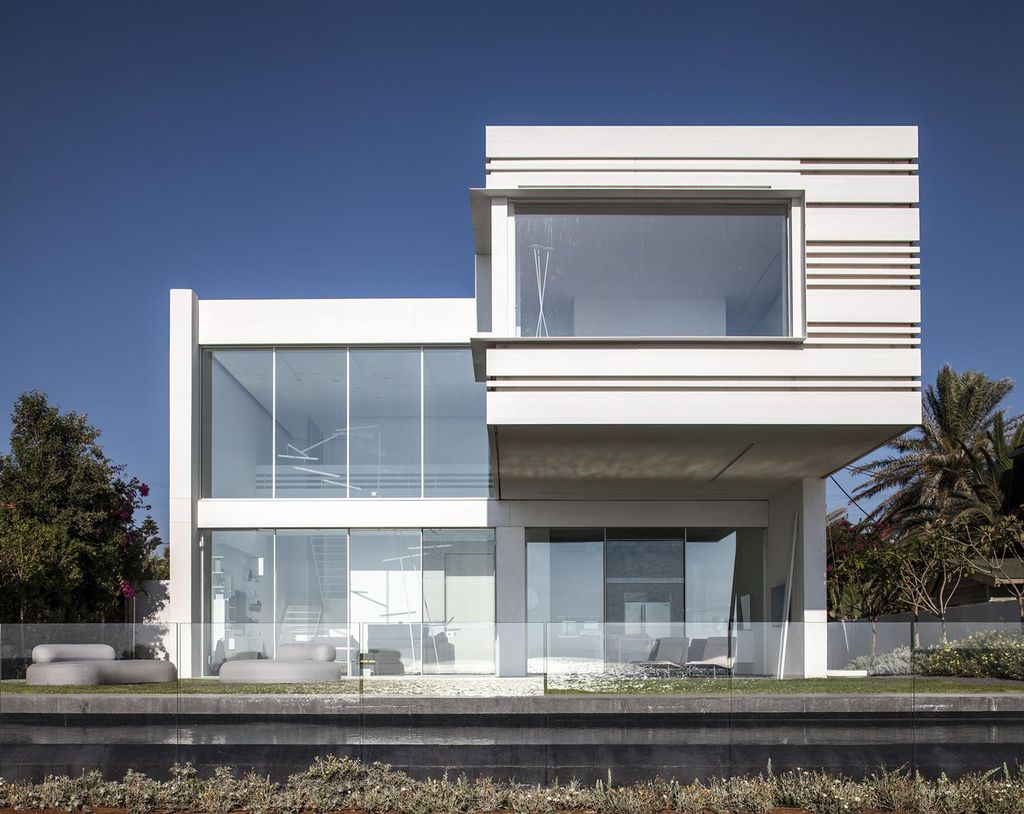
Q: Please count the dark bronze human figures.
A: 0